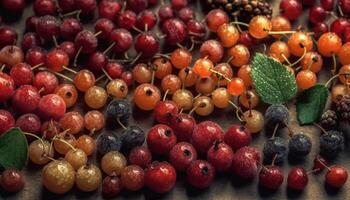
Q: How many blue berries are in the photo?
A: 7